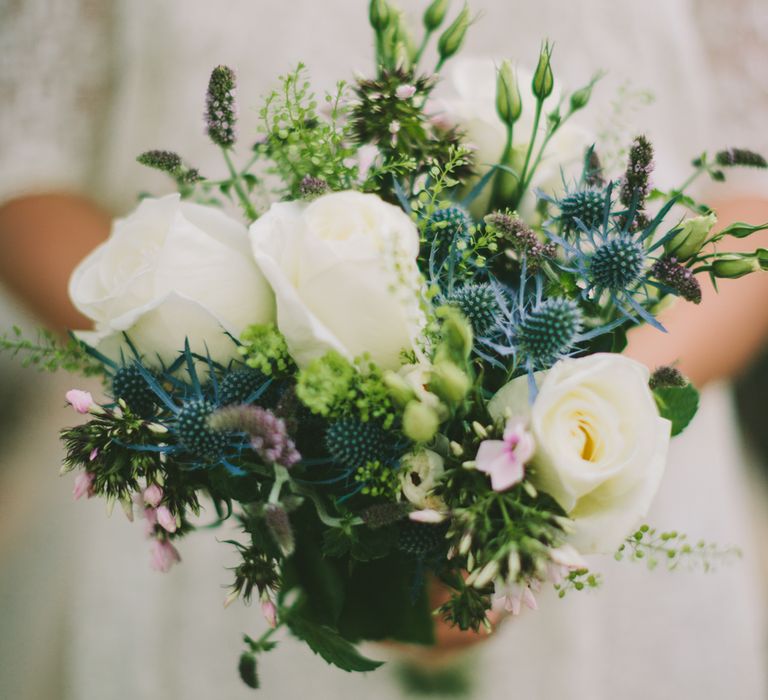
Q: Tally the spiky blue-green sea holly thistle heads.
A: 10